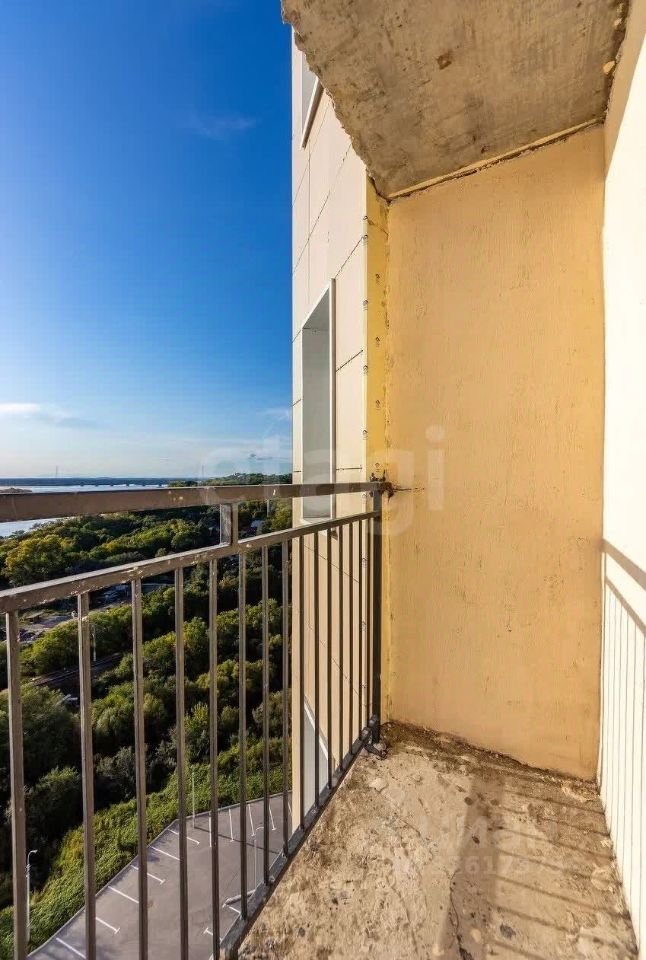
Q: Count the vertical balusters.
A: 15